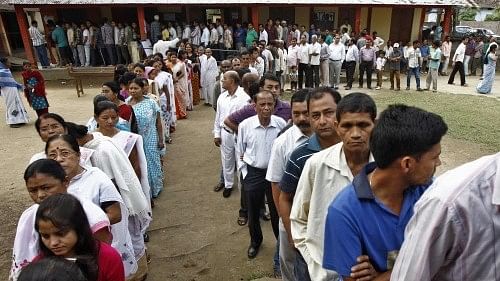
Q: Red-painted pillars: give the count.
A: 5